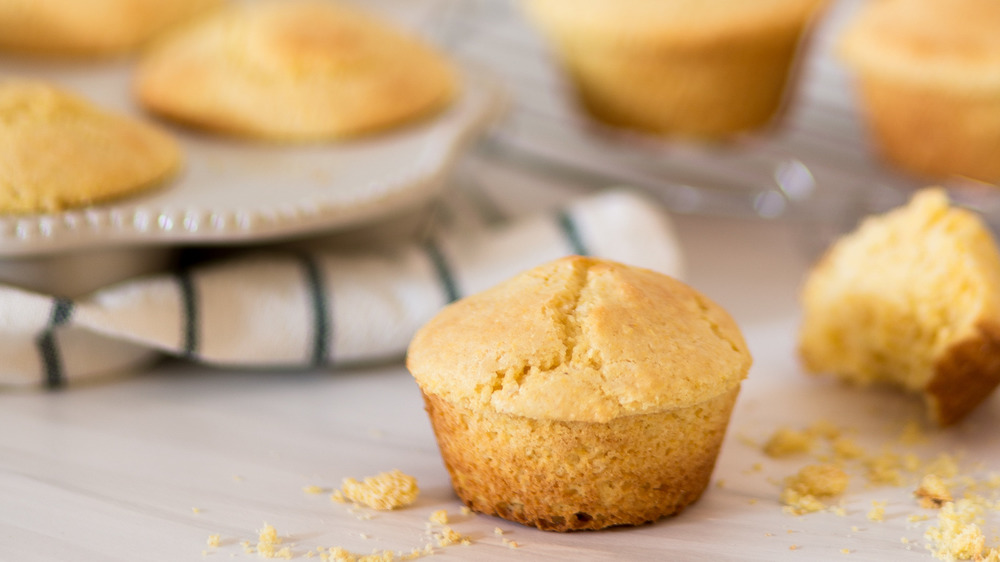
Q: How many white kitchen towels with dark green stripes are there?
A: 1